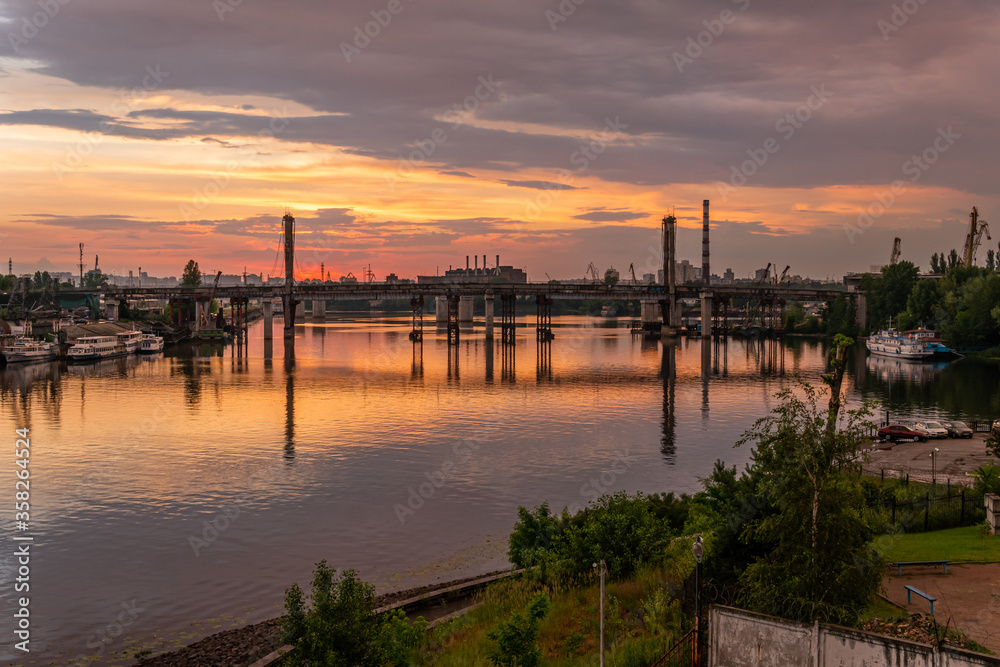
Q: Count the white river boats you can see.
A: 5